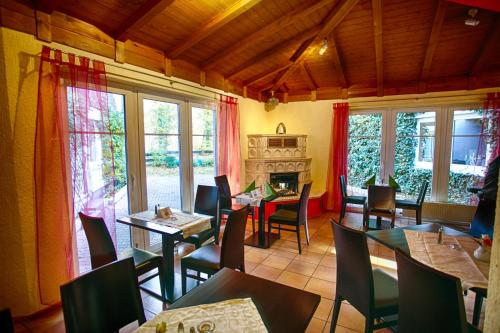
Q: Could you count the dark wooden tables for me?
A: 5